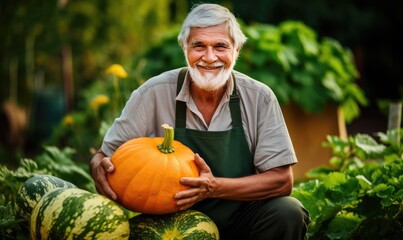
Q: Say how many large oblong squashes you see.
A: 3